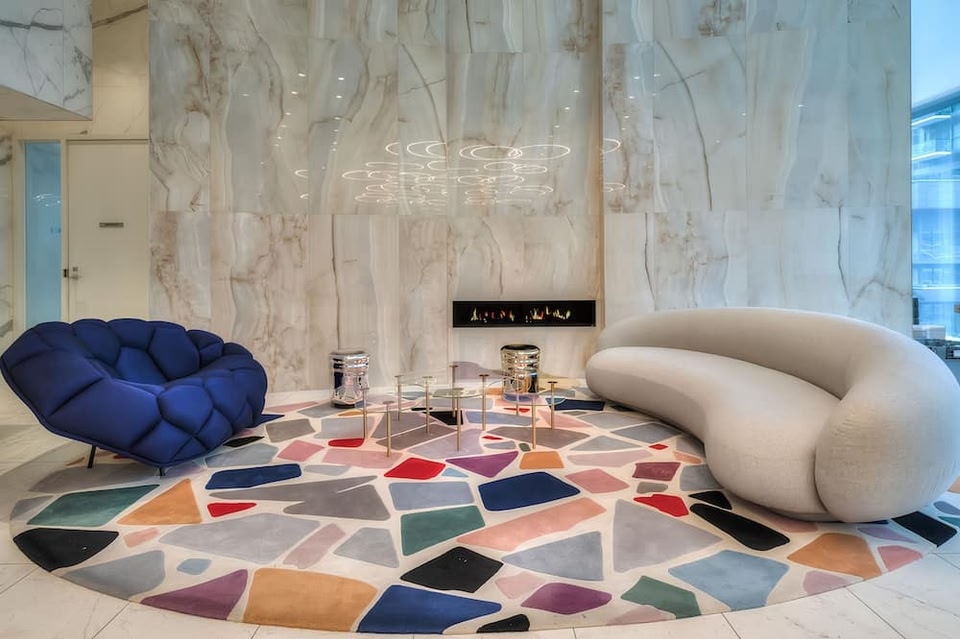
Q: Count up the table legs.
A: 10